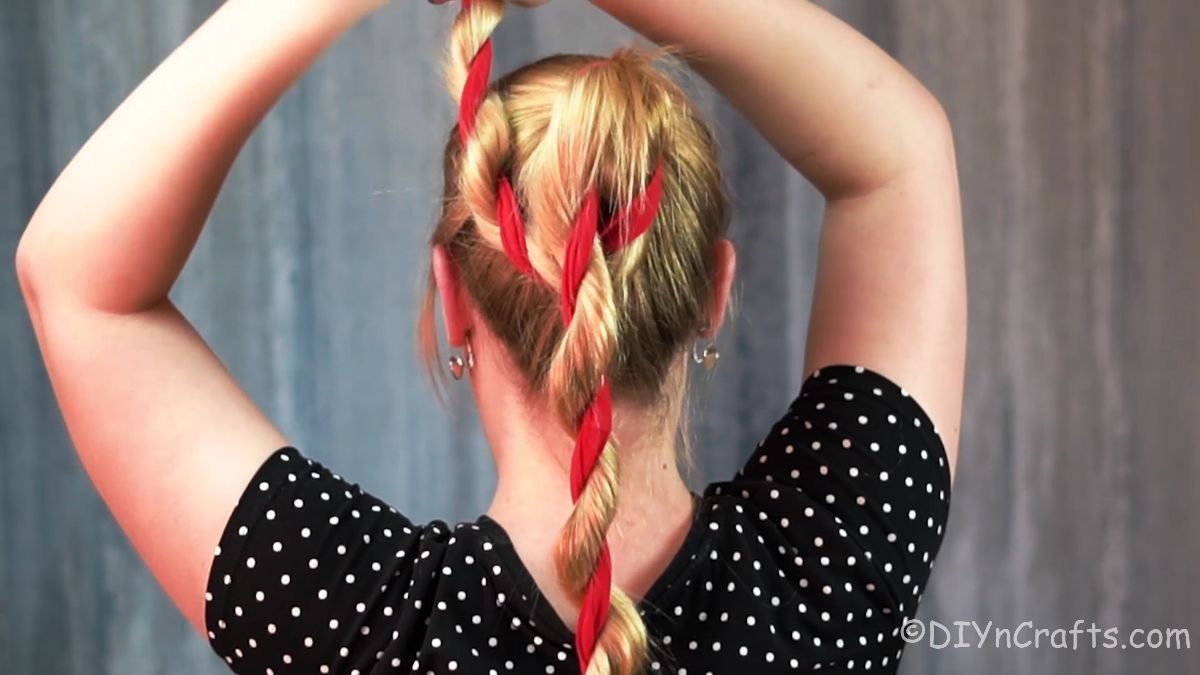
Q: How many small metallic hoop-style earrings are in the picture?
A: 2